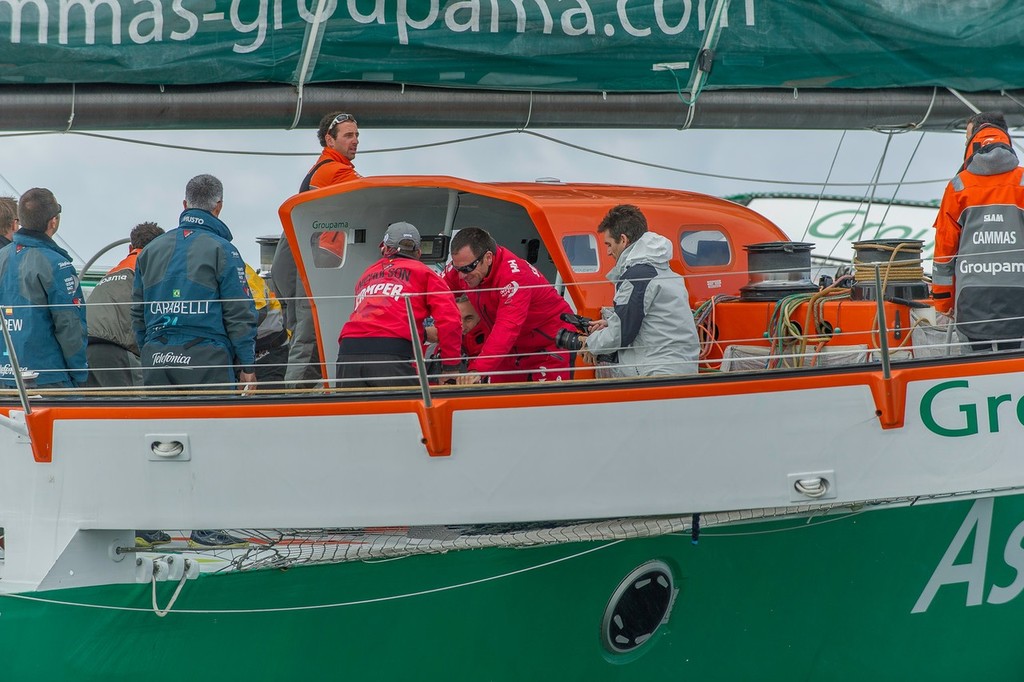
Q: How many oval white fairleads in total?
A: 2